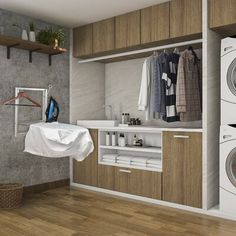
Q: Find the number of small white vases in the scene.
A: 2